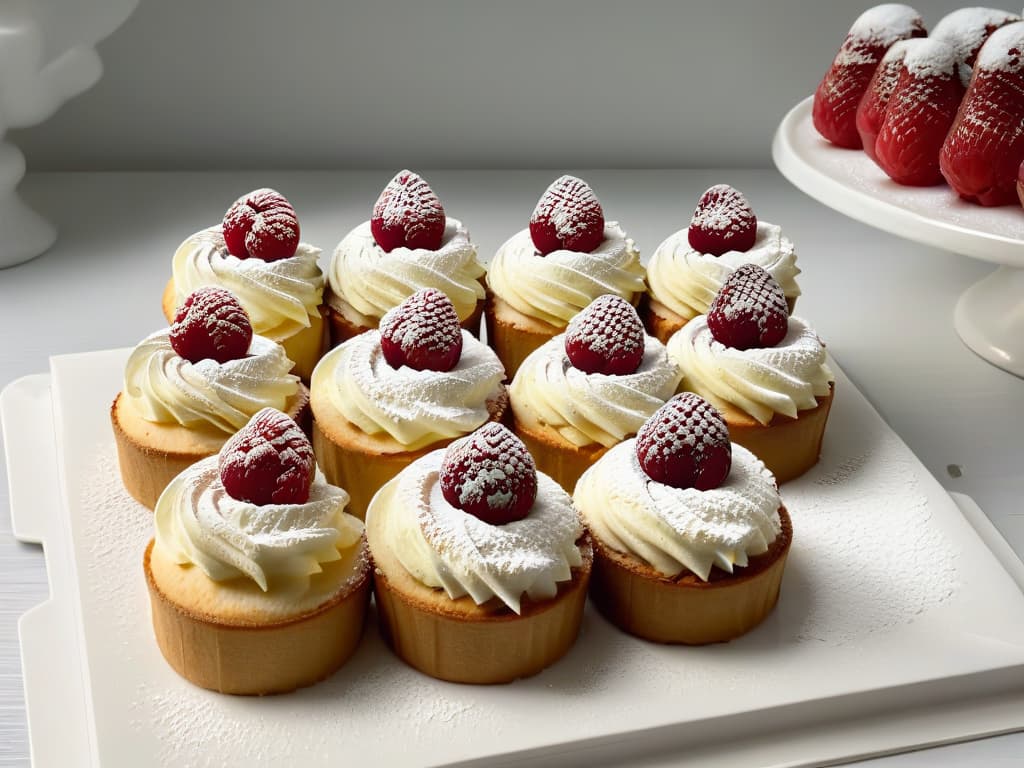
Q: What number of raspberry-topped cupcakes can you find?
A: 11